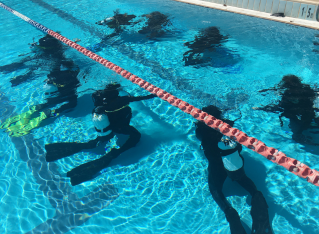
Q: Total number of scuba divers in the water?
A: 8